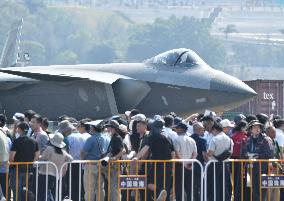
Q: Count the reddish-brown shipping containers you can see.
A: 1